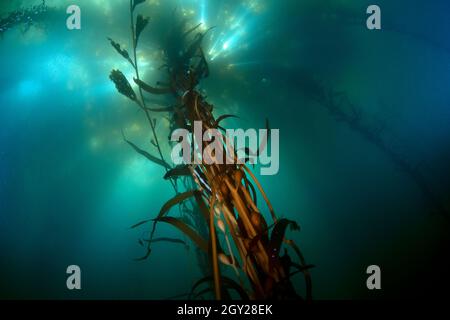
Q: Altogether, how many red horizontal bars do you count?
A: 0